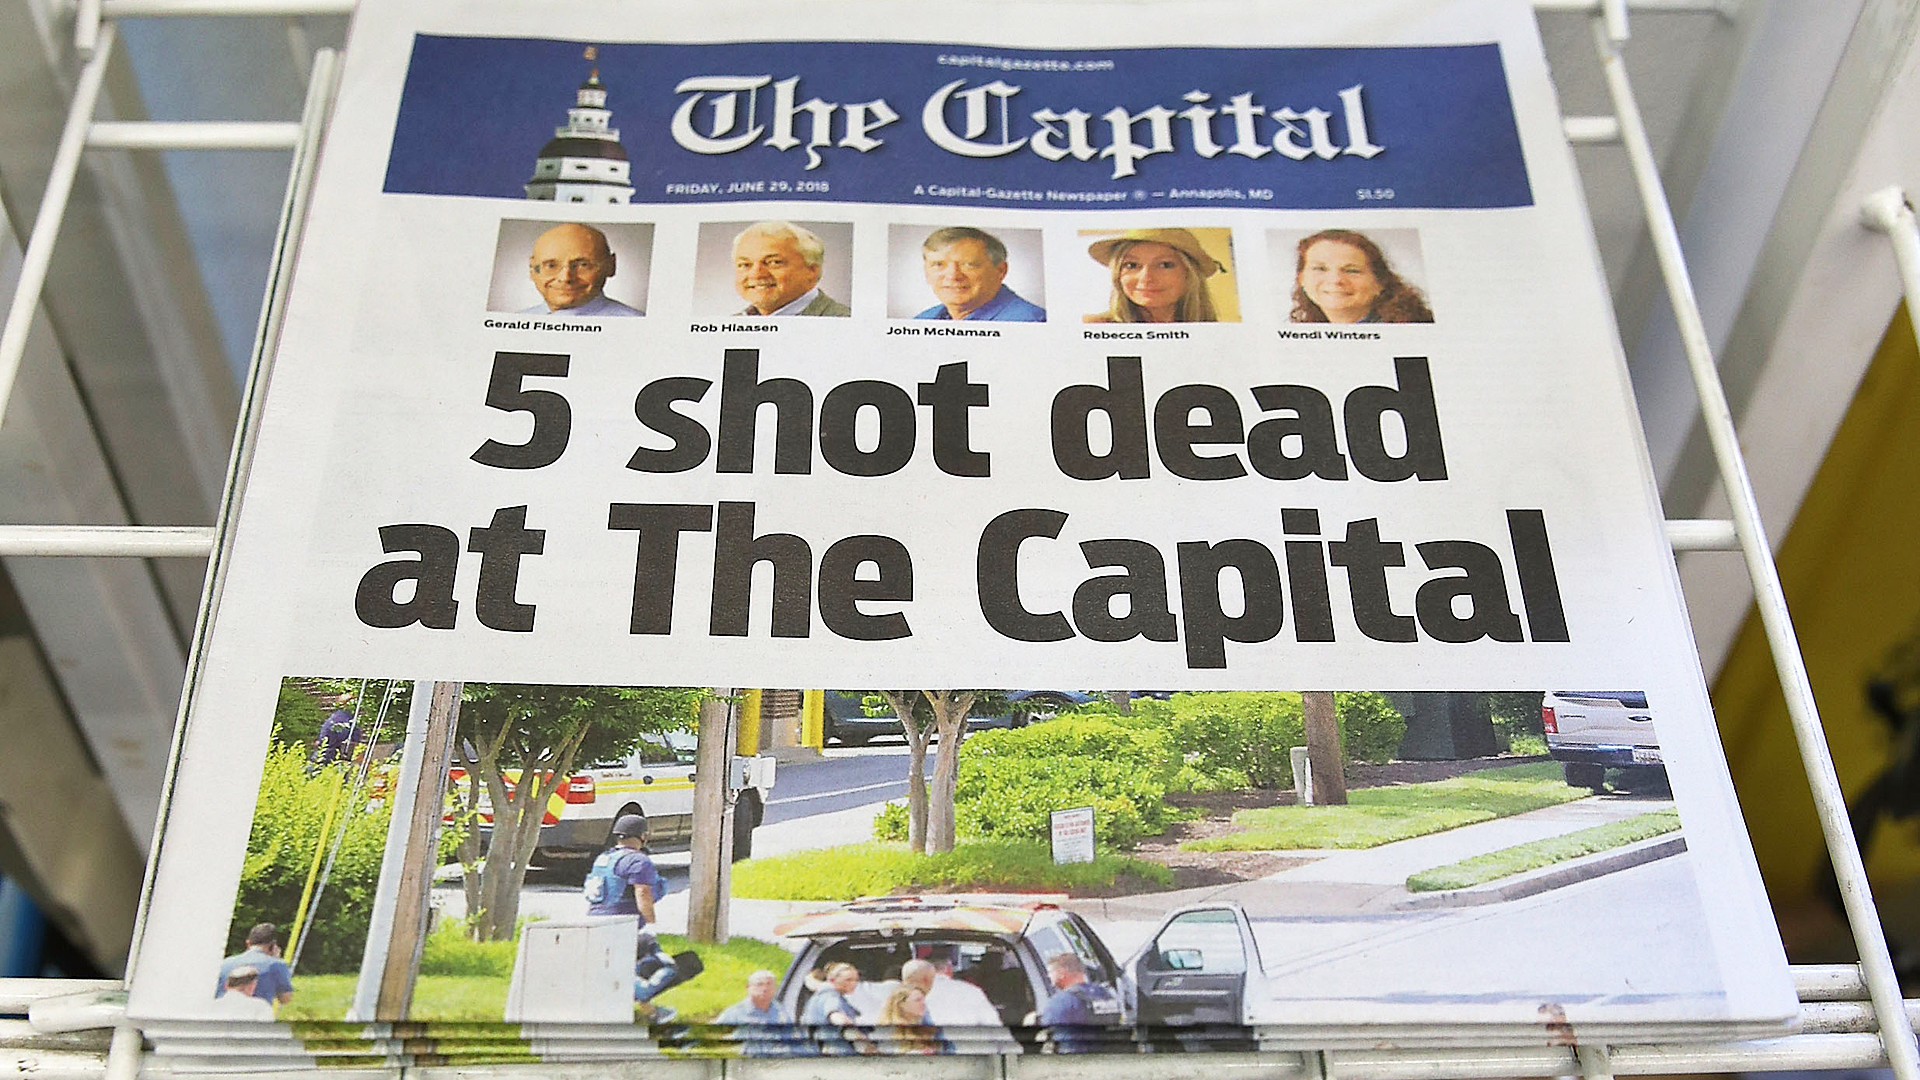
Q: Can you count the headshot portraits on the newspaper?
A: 5